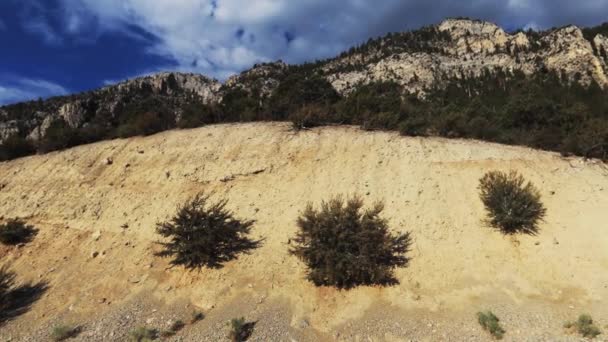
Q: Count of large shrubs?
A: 3